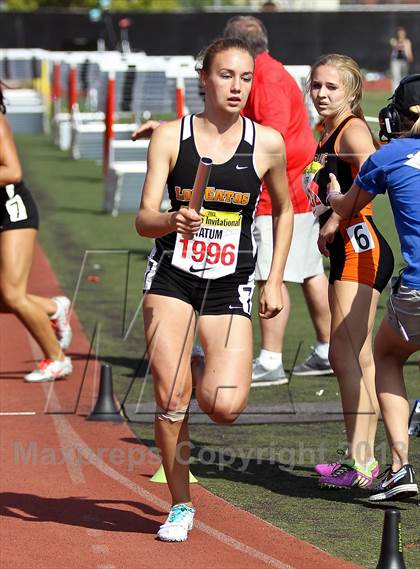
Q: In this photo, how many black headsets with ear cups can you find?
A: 1